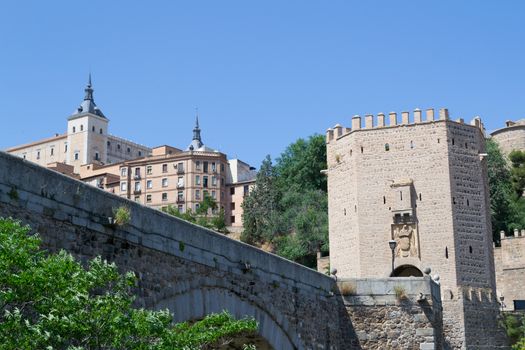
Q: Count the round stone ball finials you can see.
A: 3